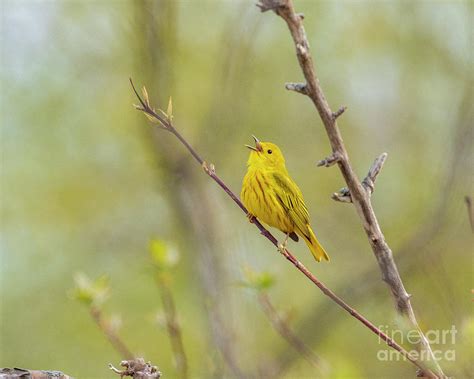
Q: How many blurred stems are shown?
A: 3